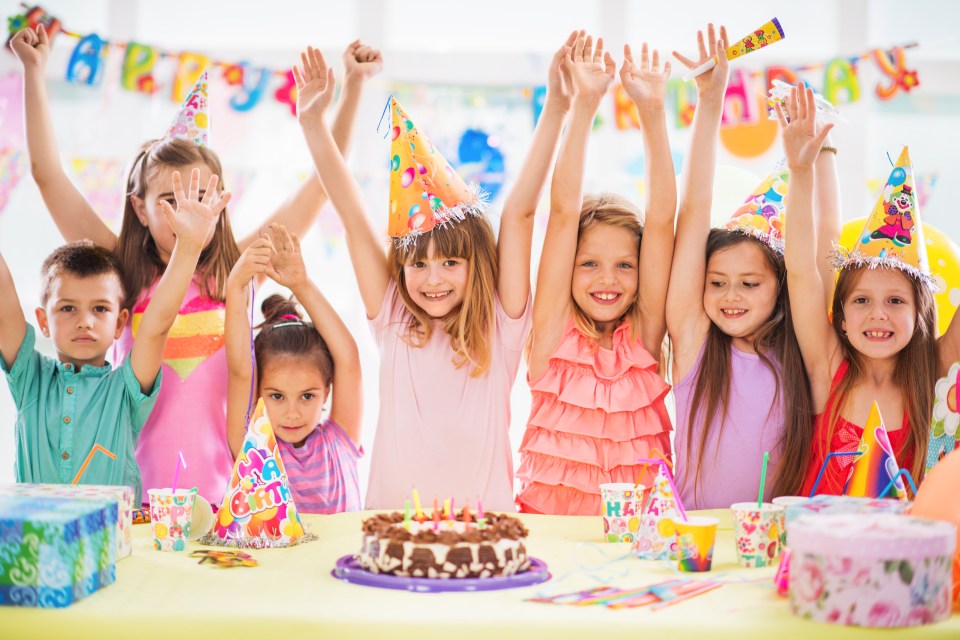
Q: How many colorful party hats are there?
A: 7